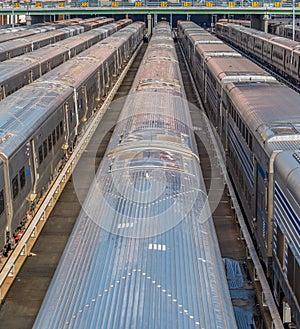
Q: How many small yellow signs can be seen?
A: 13